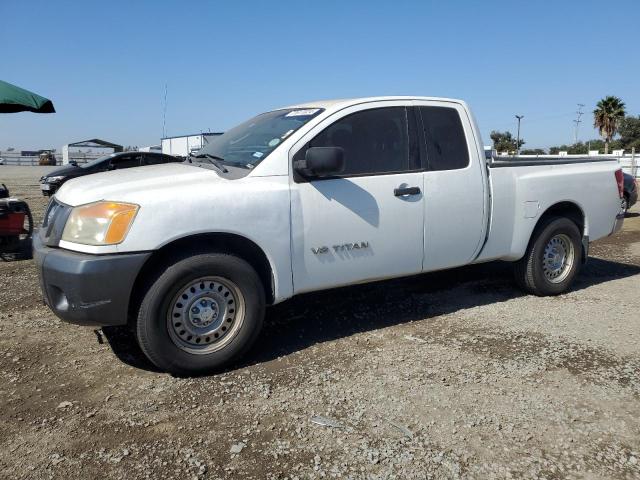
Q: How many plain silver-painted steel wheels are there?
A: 2